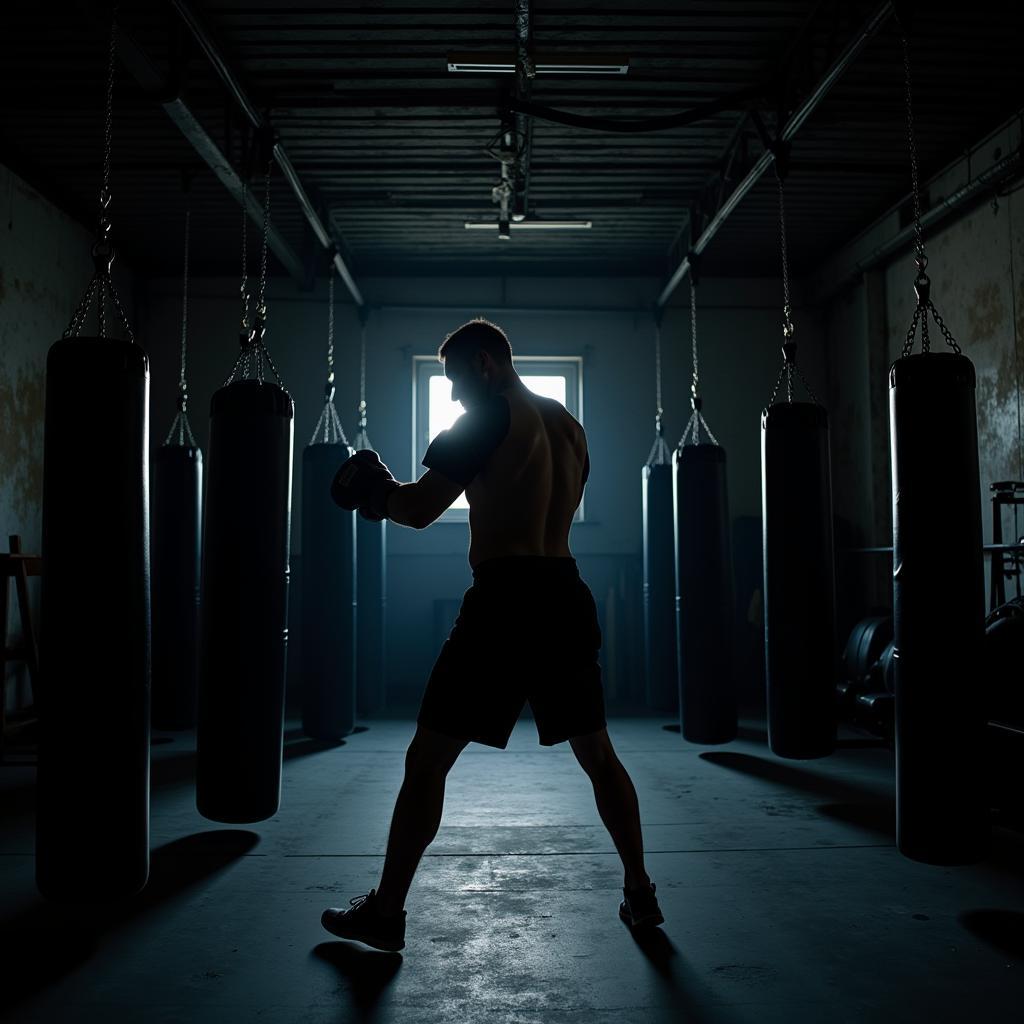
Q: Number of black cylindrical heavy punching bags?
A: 9